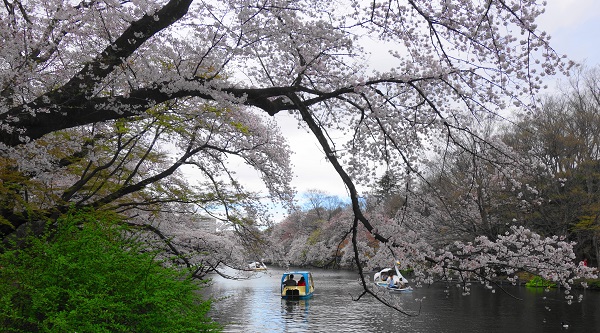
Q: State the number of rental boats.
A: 3